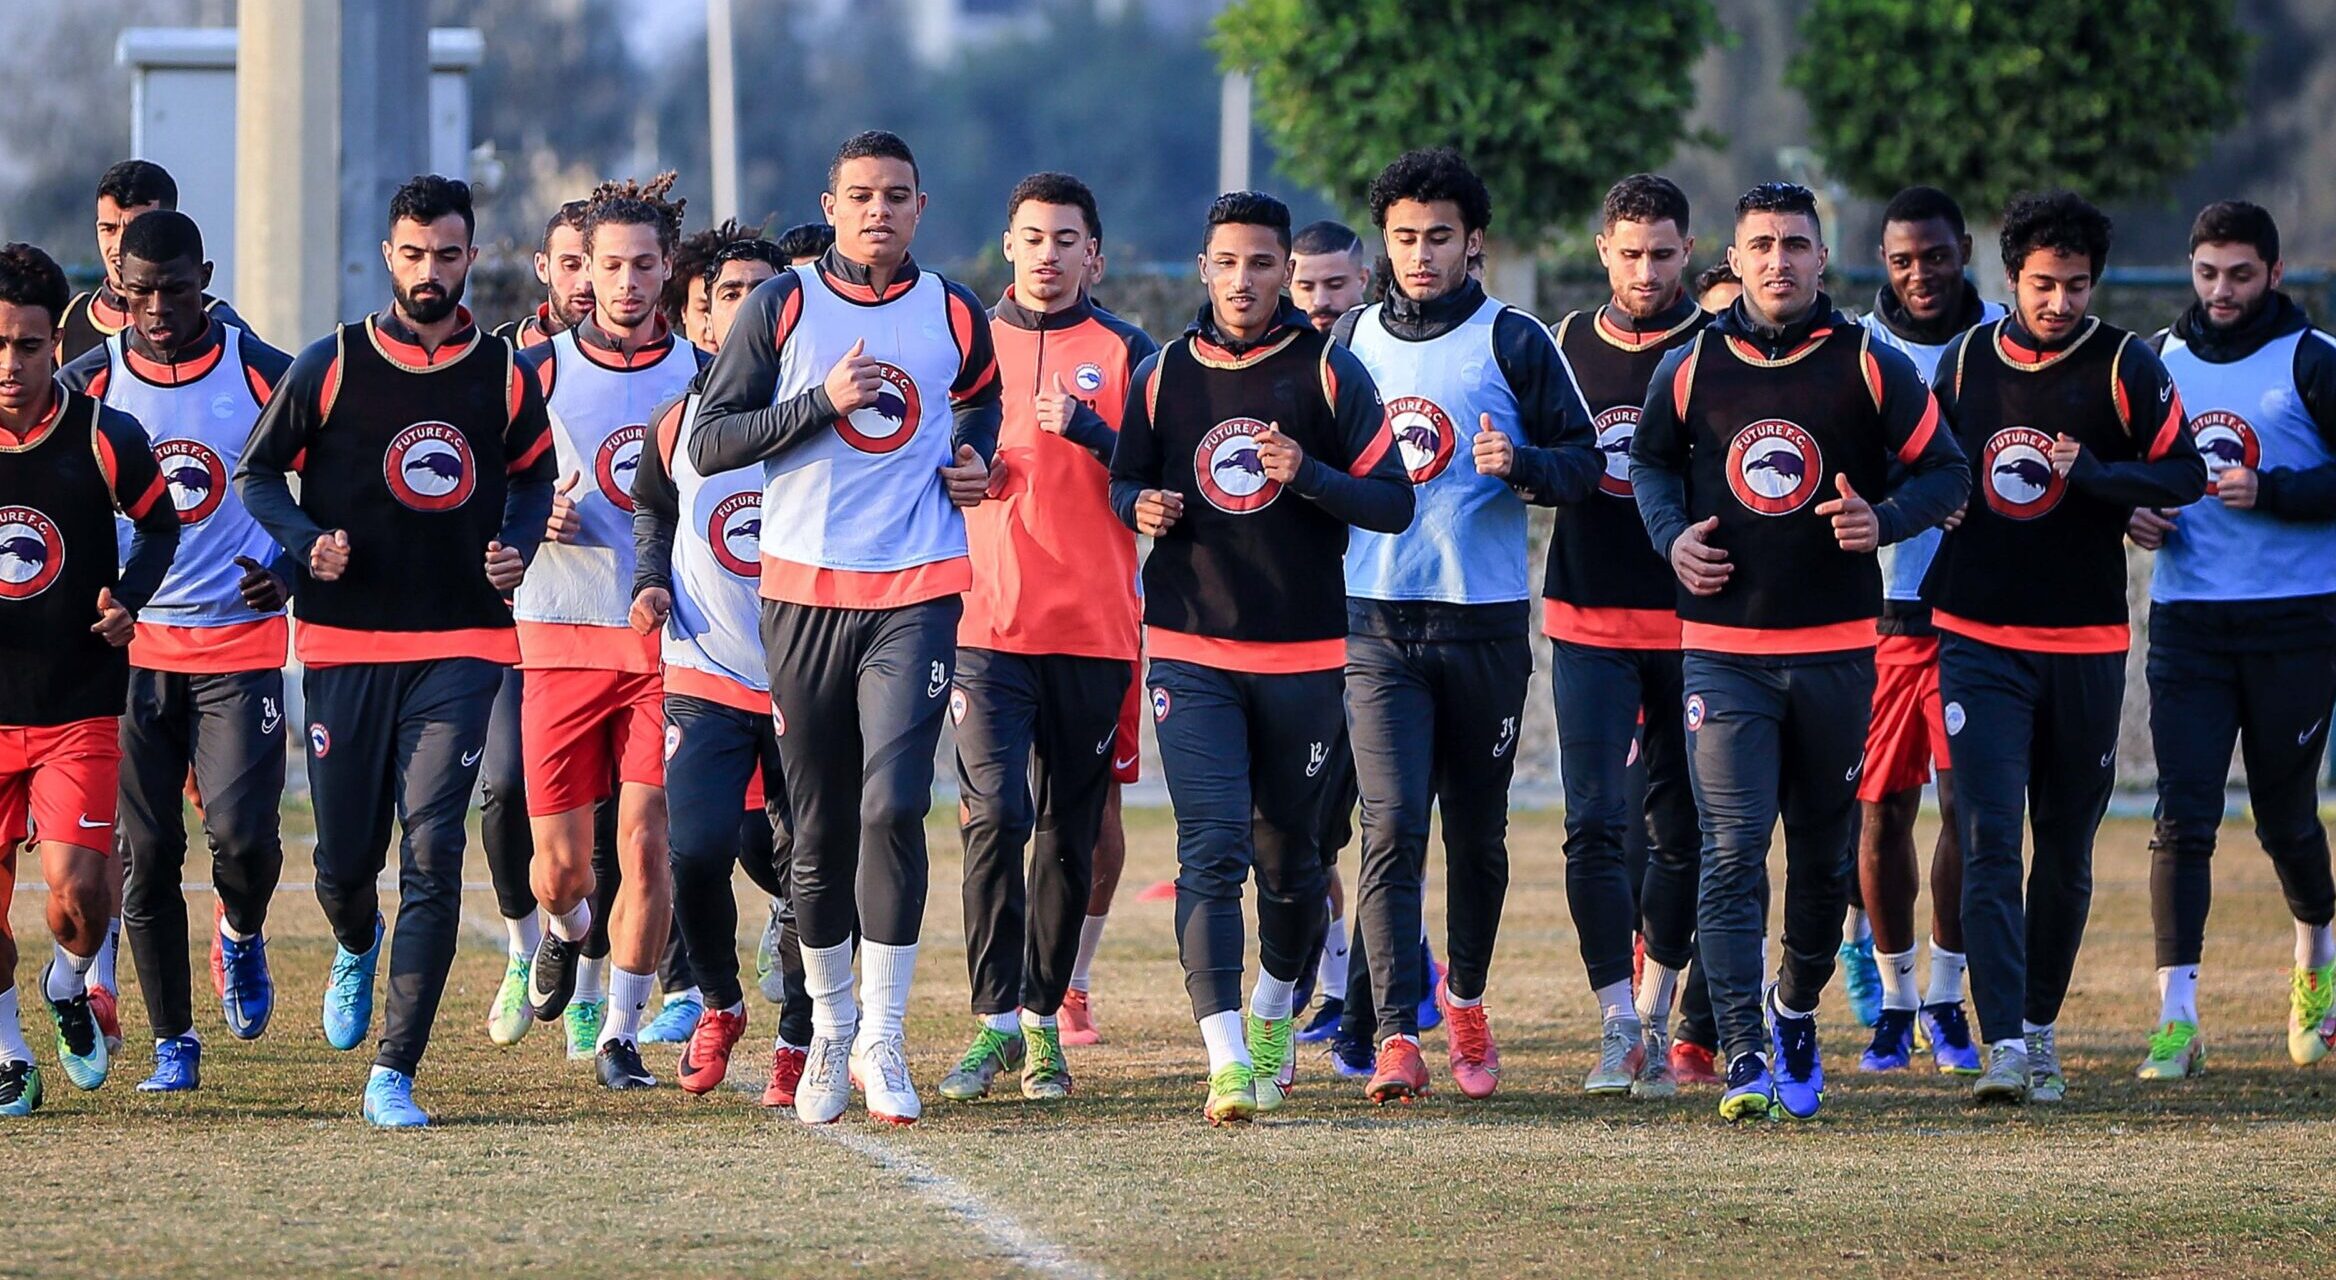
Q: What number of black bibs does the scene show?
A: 8